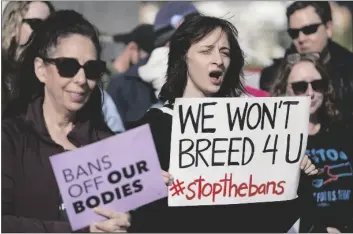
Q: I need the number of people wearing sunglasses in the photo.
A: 4